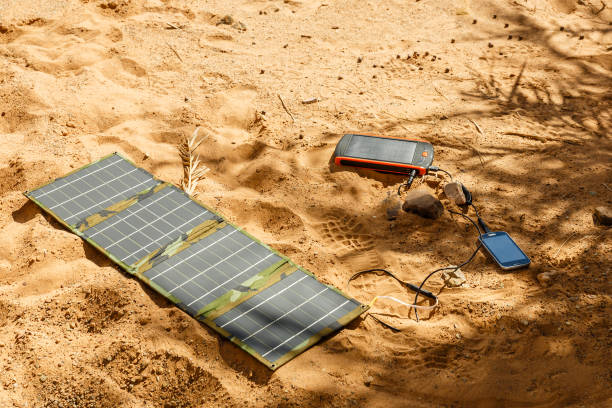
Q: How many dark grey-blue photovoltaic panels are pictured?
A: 4